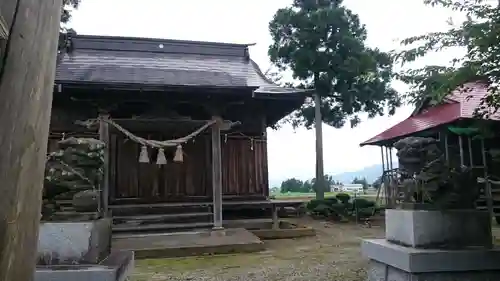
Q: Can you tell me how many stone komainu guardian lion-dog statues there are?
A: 2